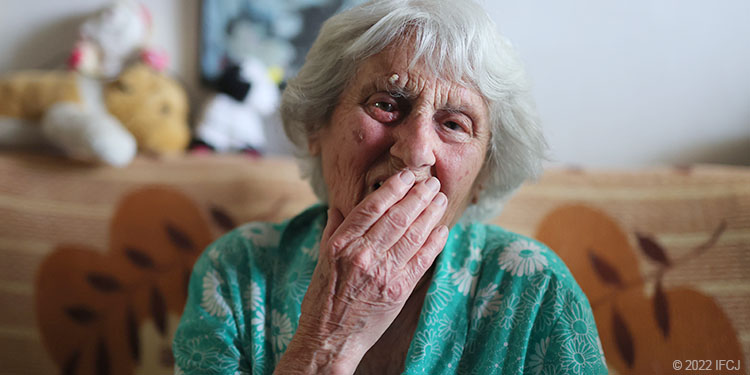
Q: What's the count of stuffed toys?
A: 3